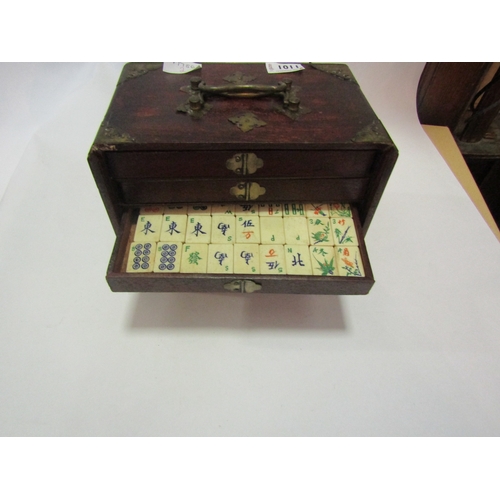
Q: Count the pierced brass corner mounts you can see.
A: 4